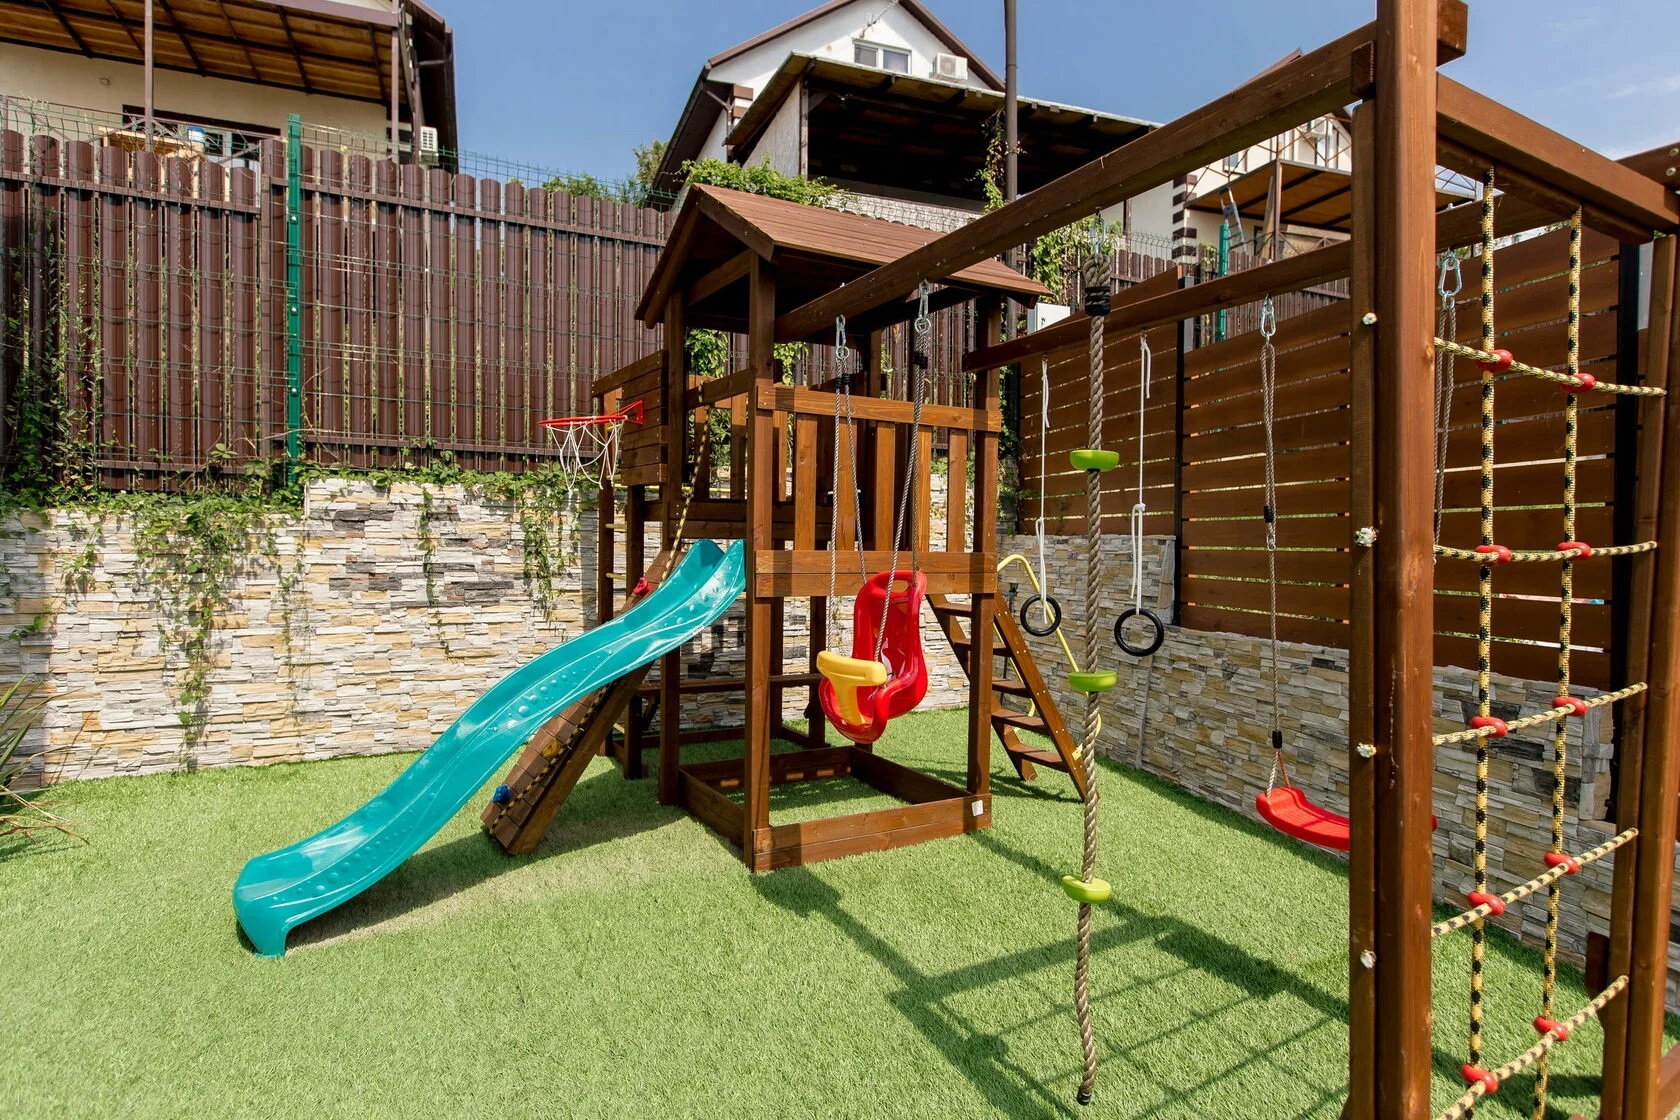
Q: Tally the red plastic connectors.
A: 10